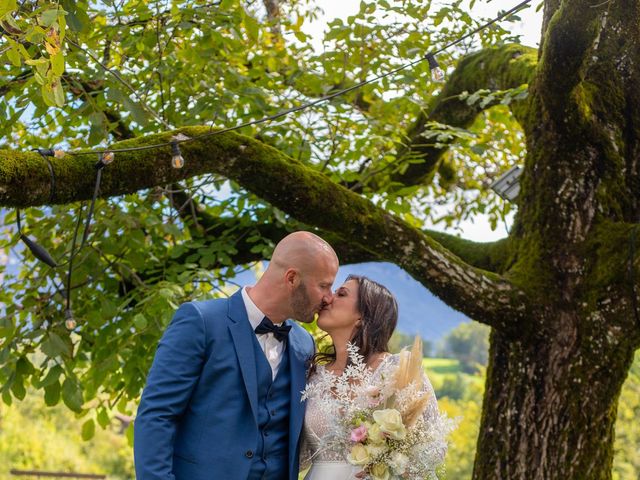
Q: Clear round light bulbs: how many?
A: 5